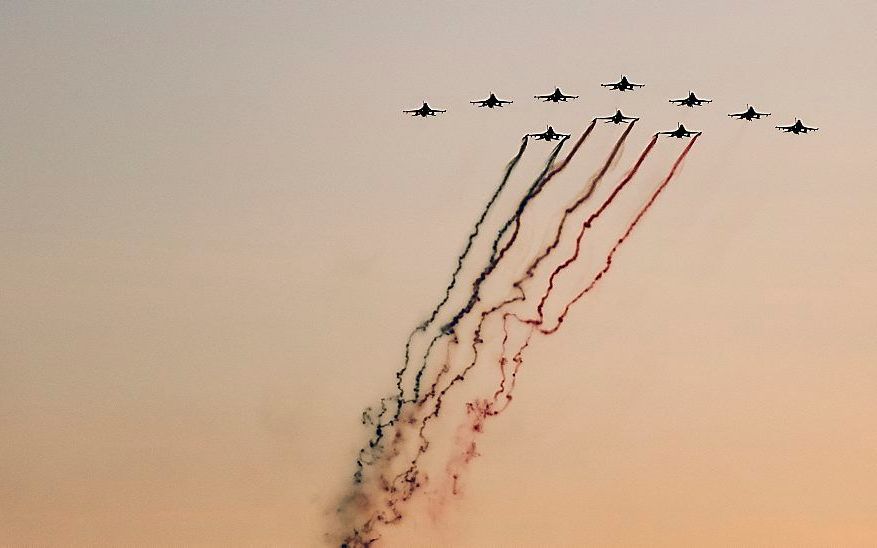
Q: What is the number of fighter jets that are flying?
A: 10